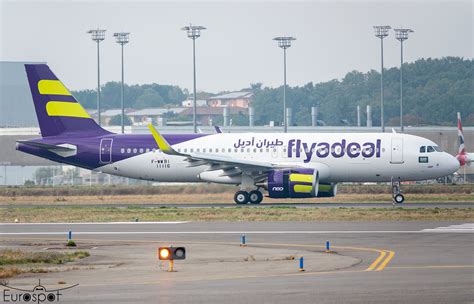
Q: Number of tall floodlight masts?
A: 6